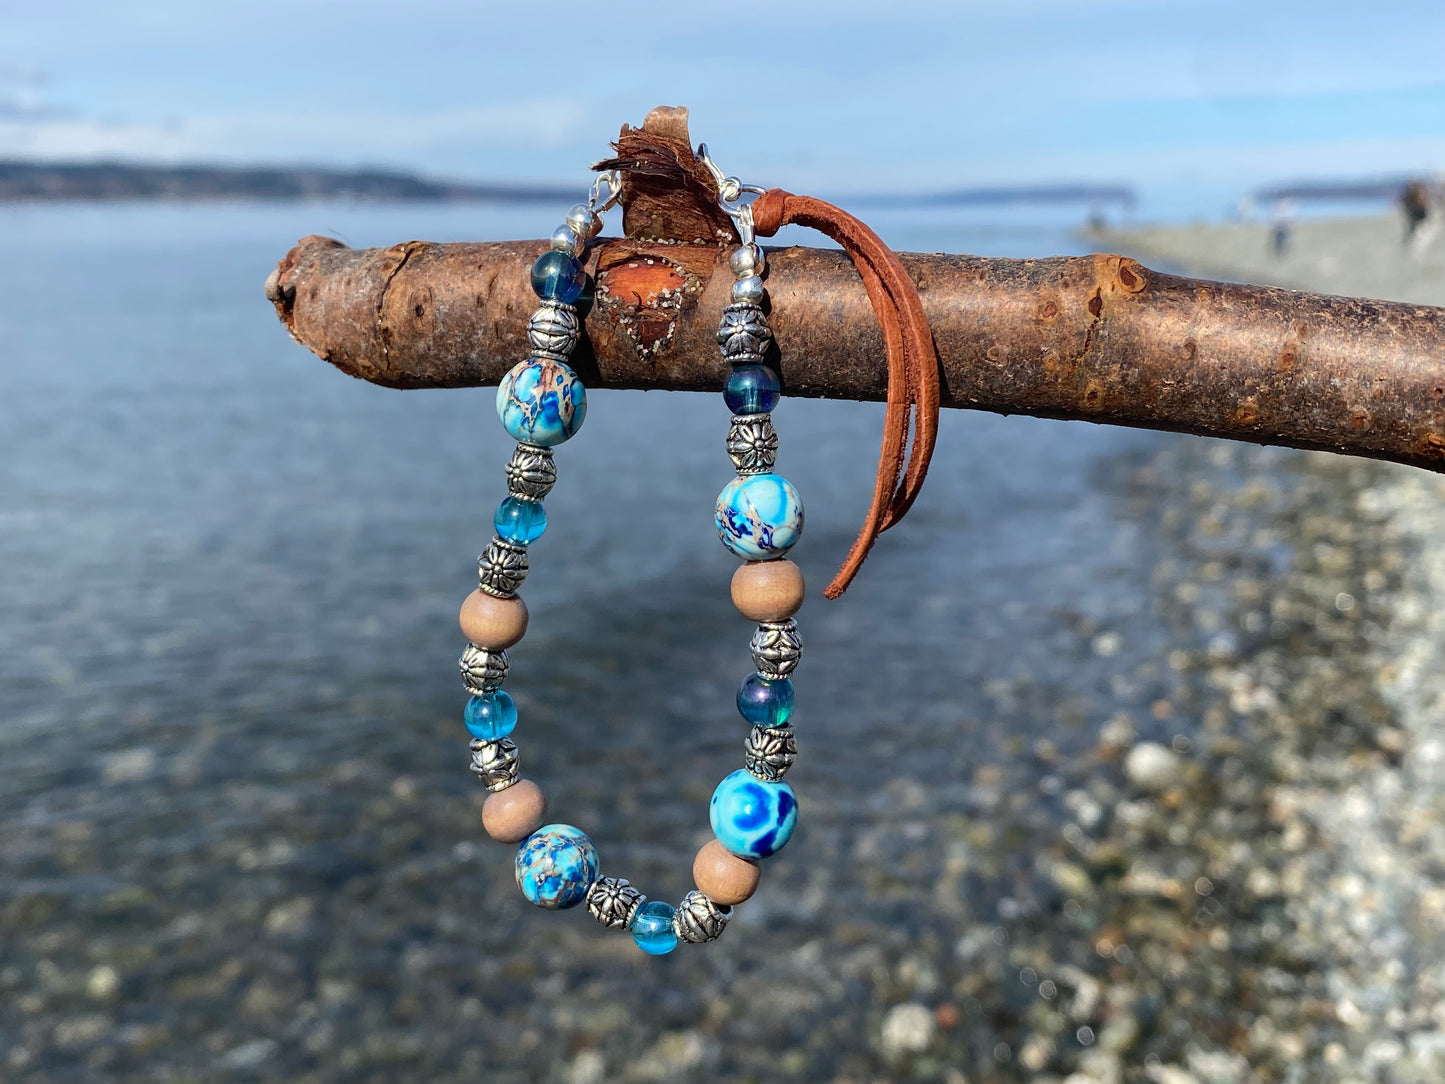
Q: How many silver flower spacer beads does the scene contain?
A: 11